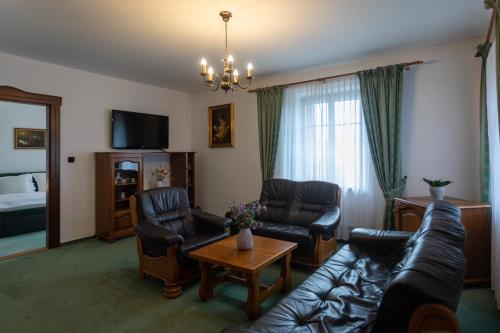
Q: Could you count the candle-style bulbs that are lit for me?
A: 5